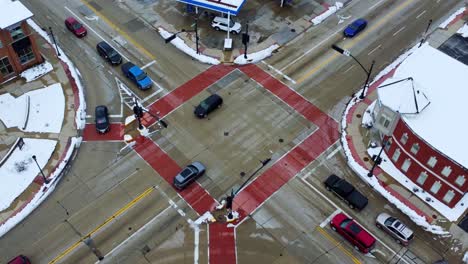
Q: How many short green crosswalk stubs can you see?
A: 0